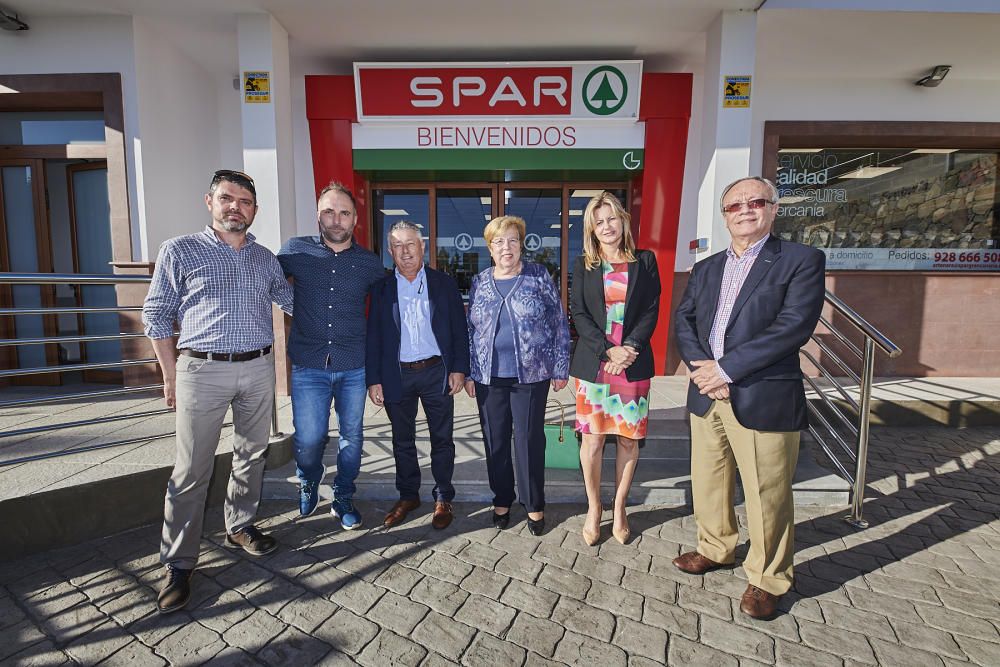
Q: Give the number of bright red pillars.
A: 2